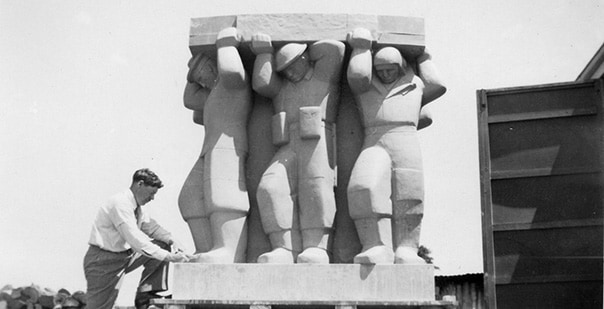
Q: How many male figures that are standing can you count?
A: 3